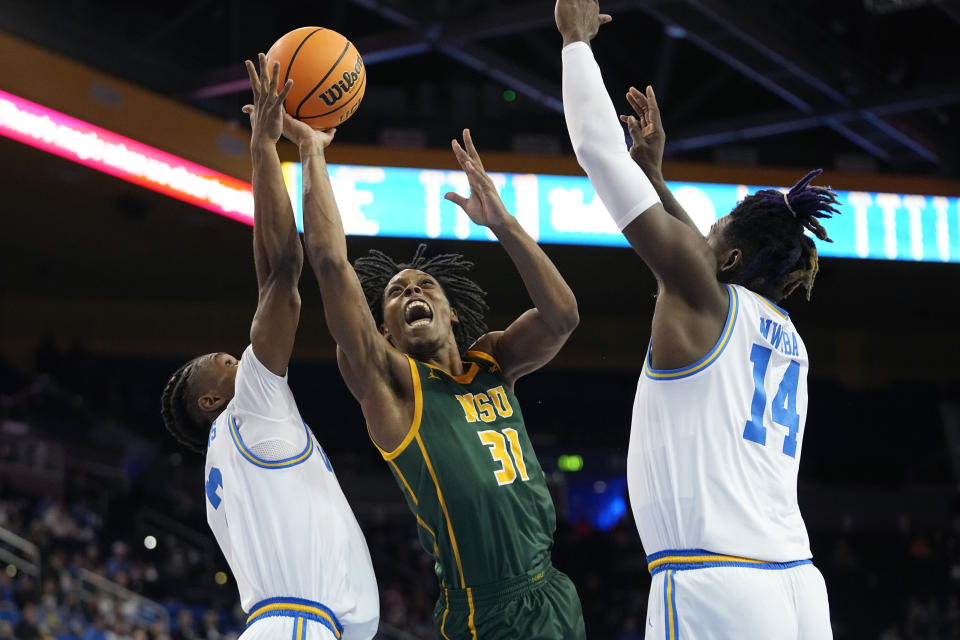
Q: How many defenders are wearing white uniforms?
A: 2